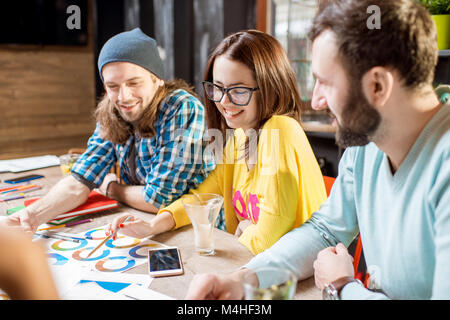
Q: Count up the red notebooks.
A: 1